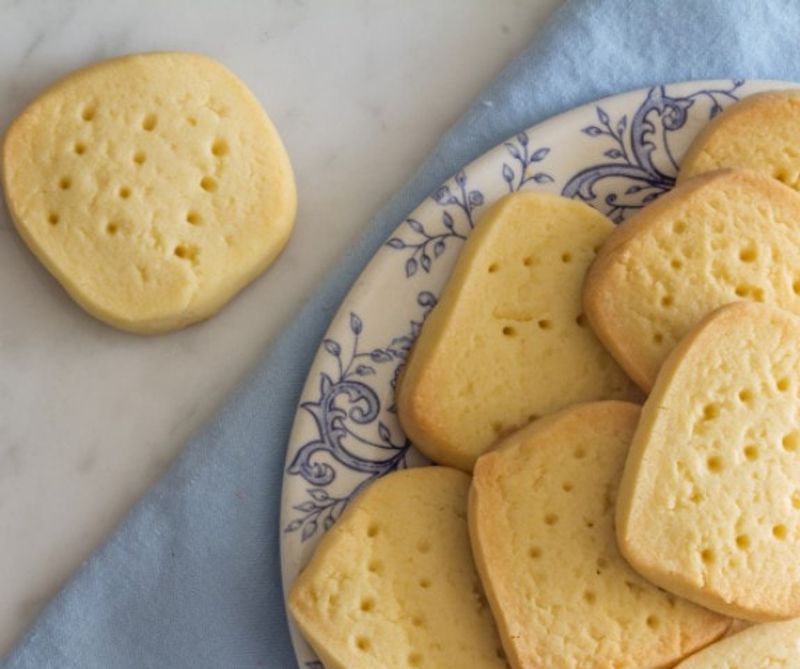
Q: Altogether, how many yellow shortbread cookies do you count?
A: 8